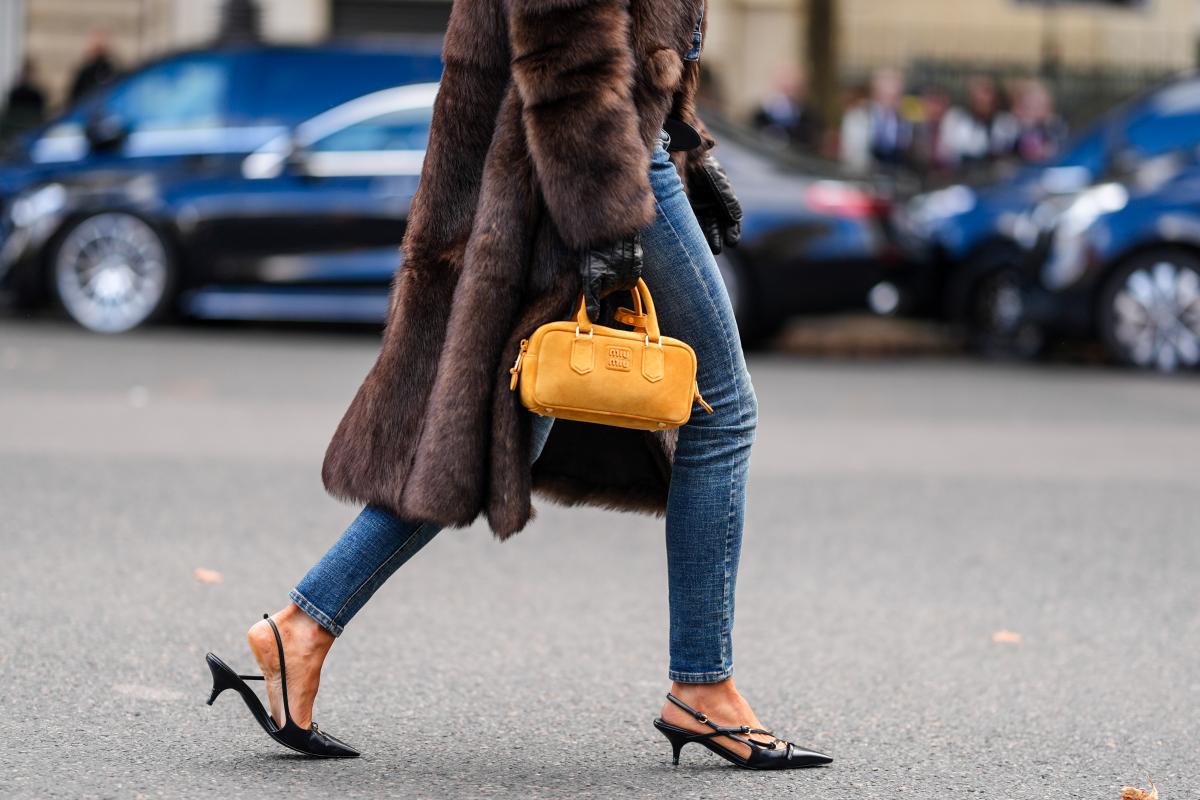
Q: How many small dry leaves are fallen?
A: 3